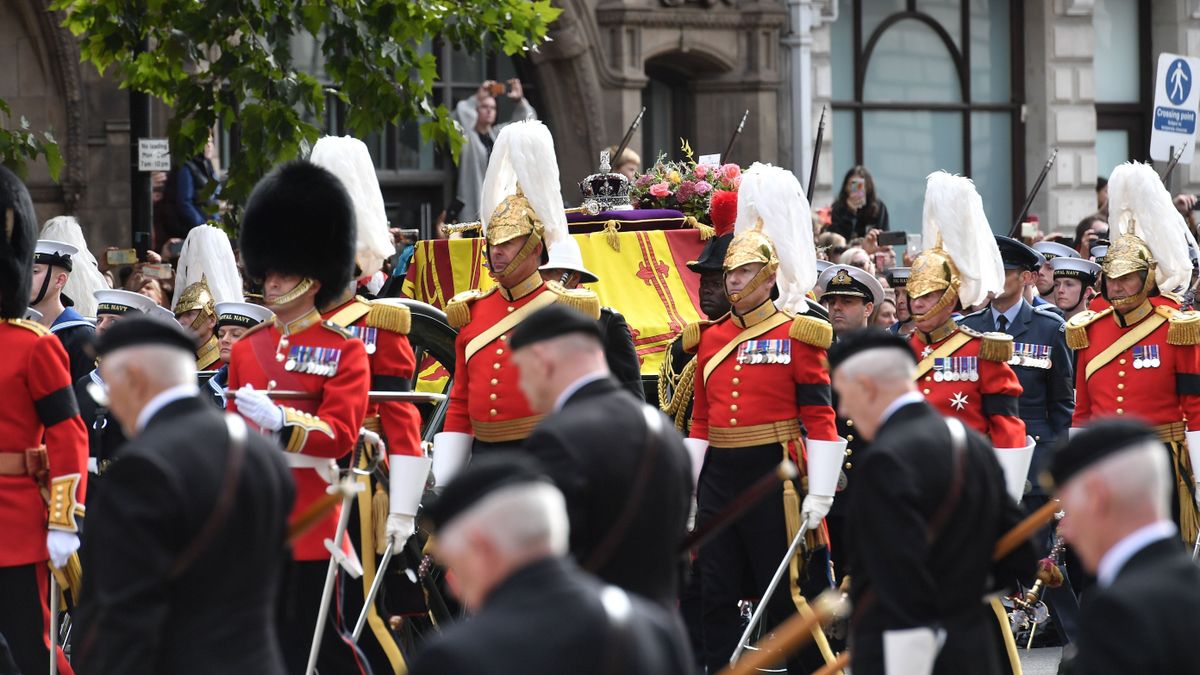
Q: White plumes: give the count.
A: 7